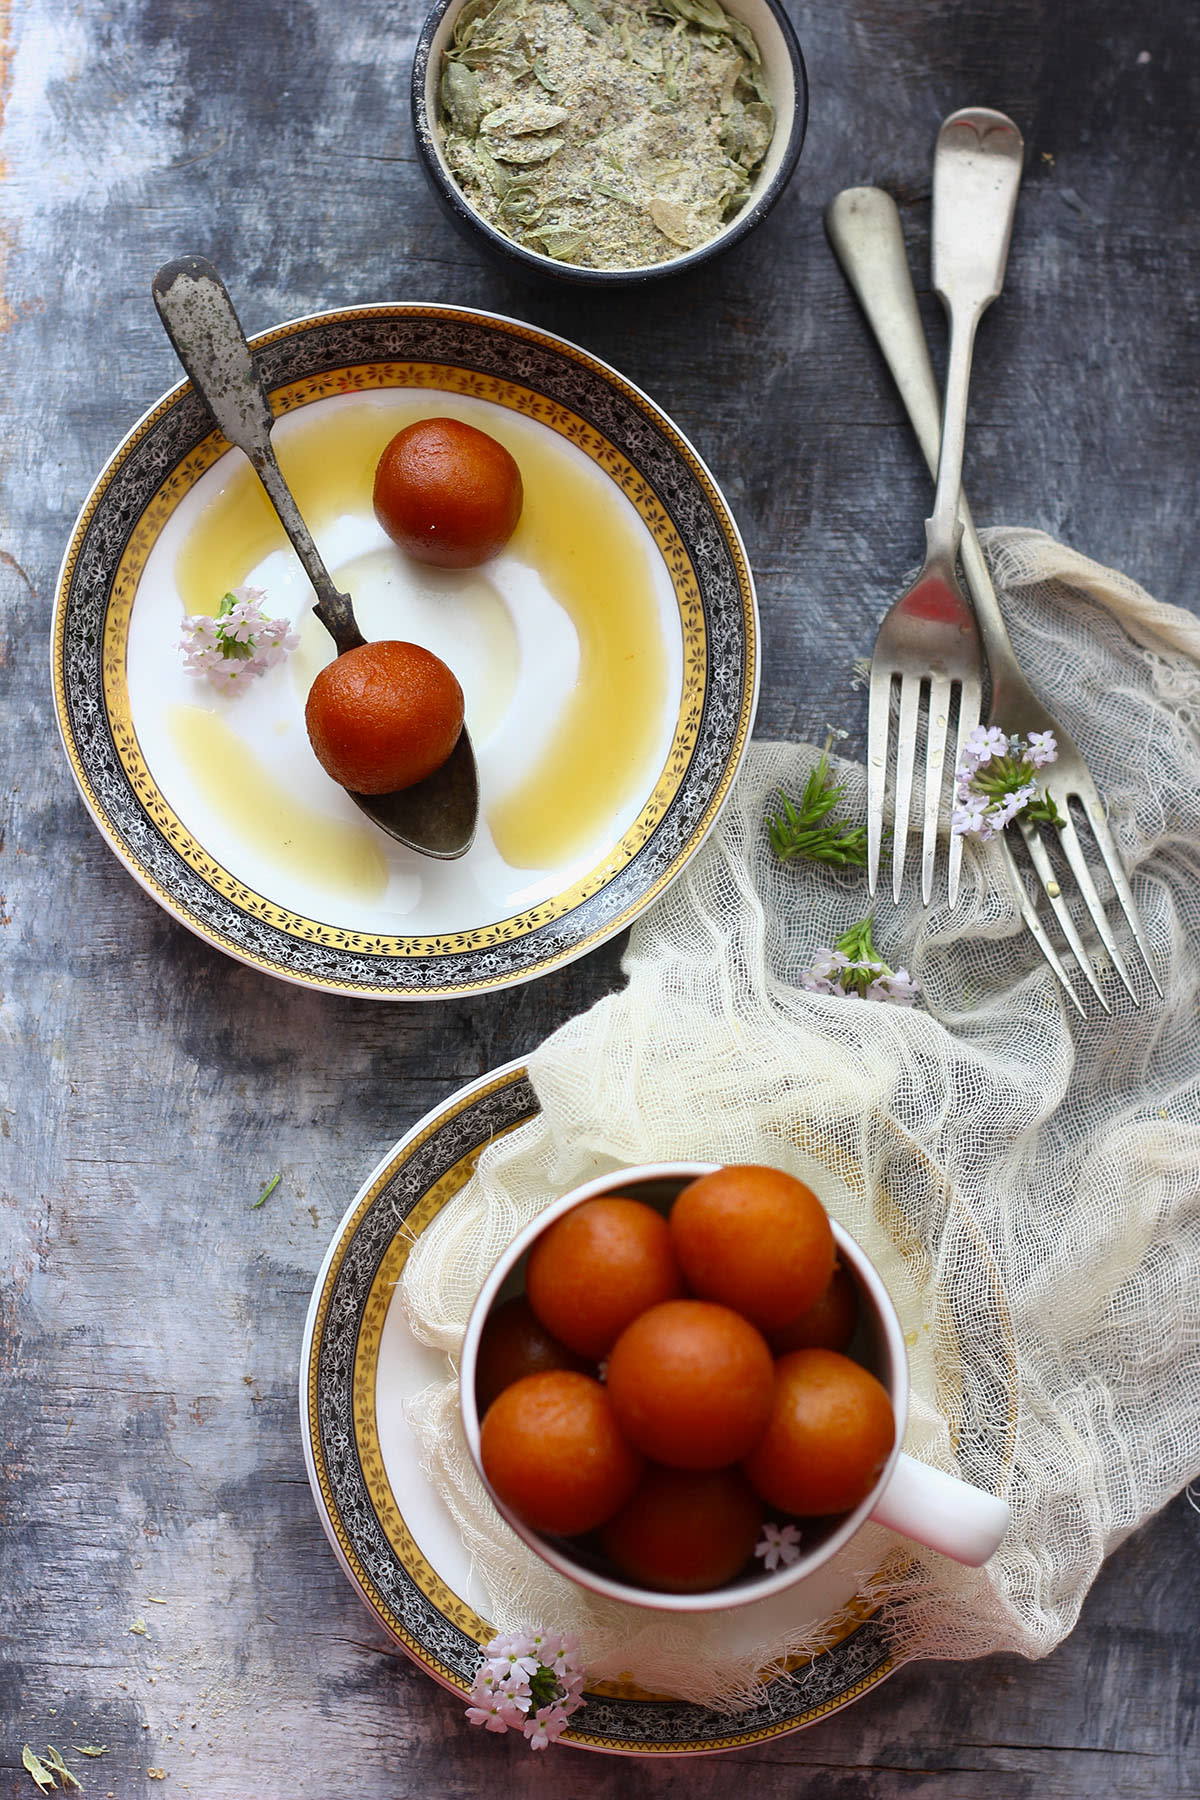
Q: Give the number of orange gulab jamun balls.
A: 10